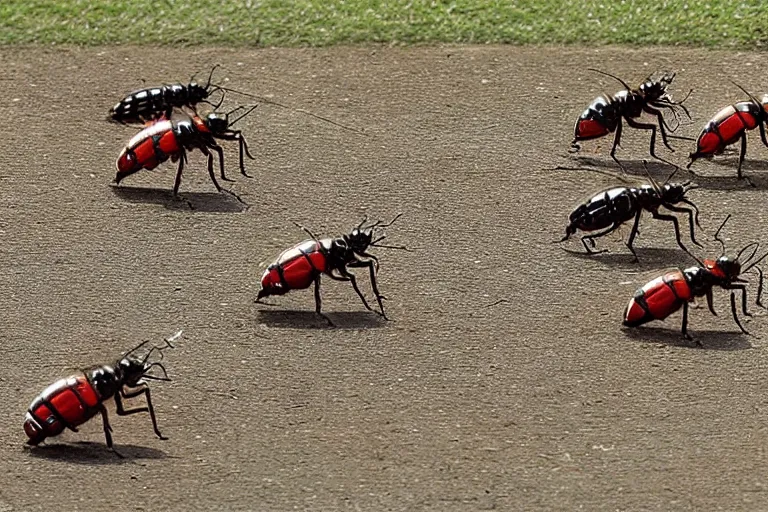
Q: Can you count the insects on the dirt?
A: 8